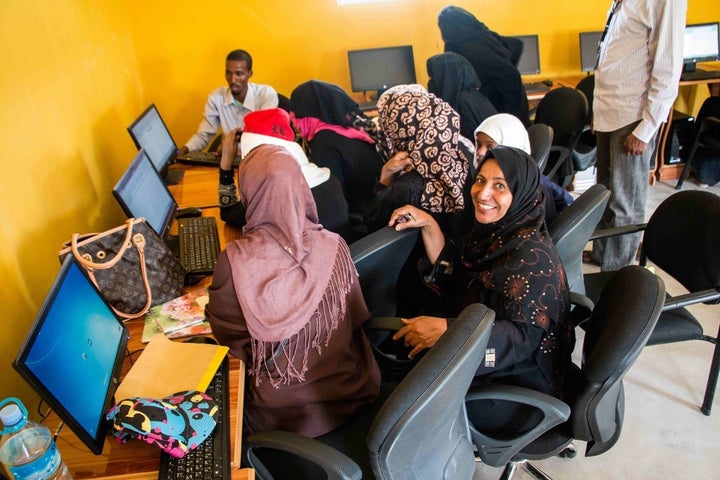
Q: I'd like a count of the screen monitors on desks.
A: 7